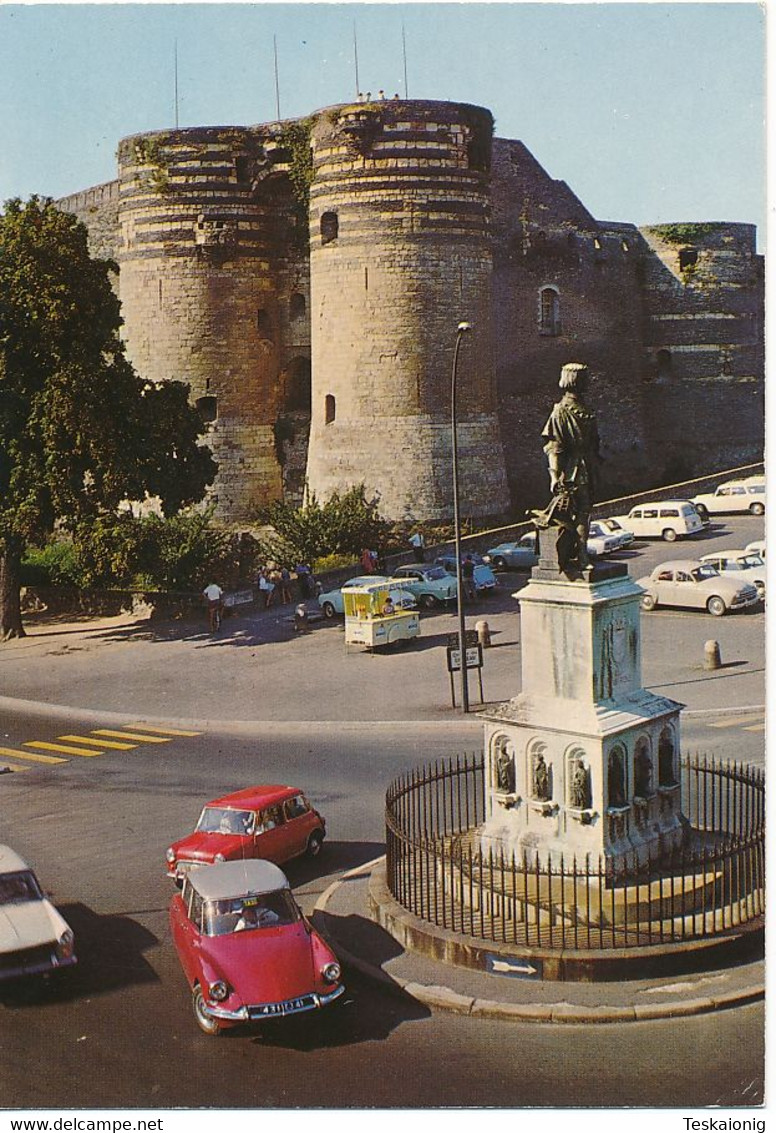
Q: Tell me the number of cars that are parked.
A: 12